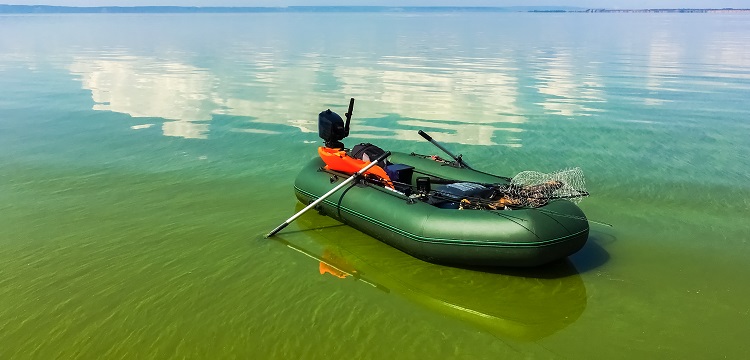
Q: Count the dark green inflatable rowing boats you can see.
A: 1